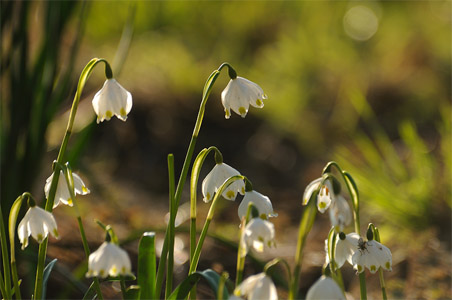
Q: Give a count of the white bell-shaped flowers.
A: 14